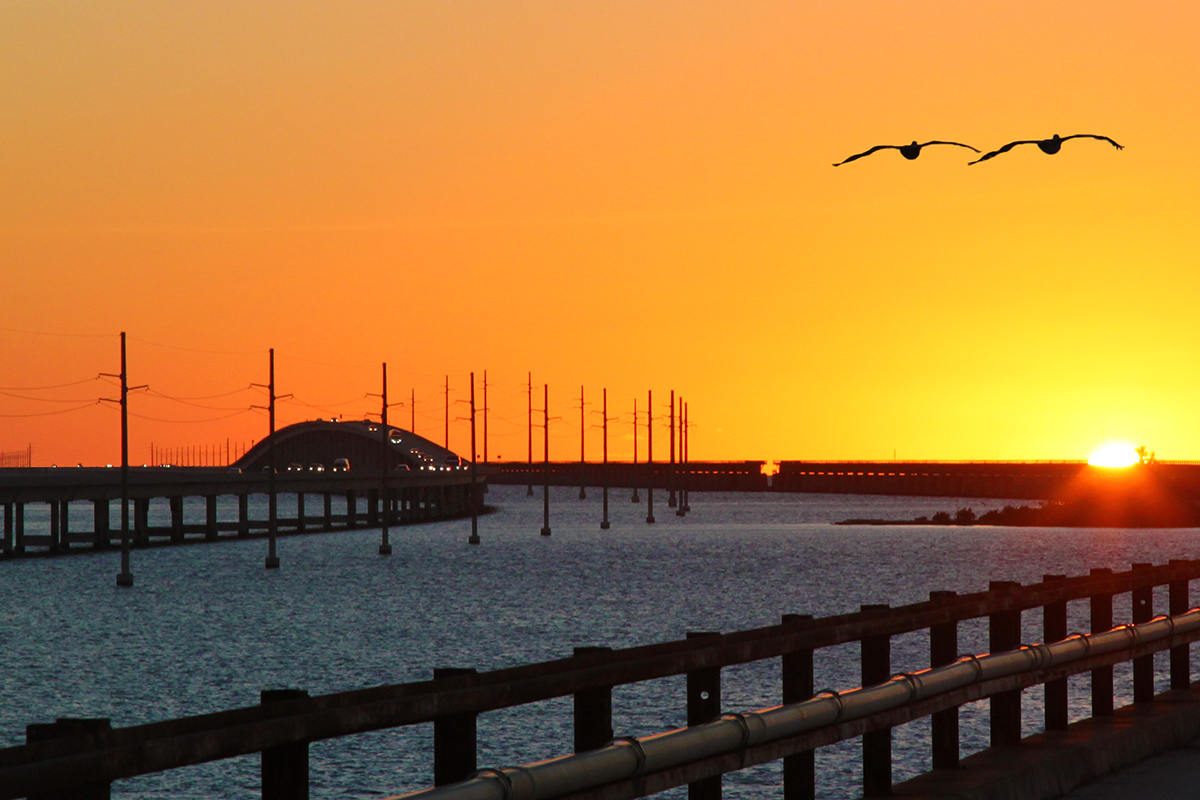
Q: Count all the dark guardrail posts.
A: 13